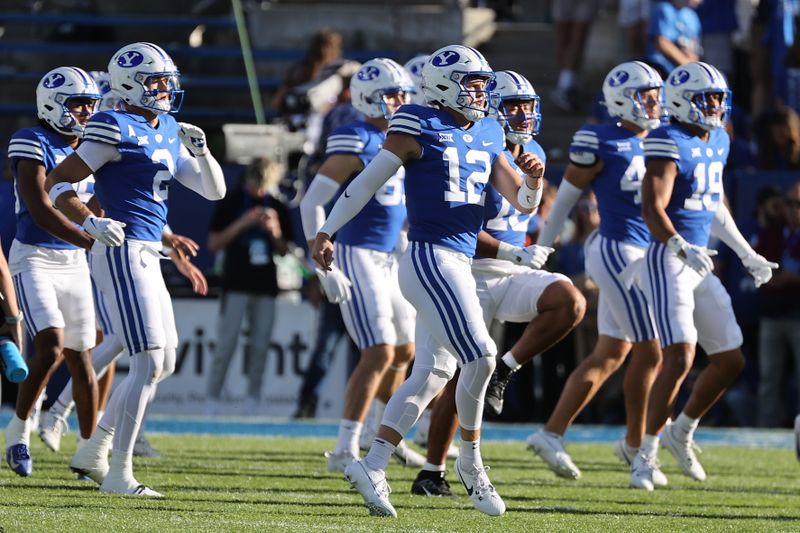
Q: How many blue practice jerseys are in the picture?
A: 7